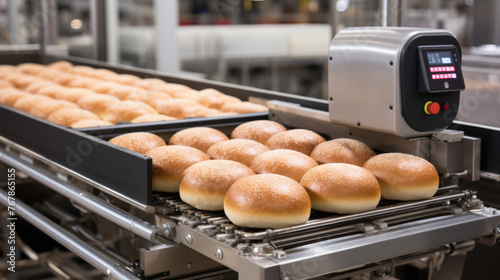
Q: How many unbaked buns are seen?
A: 0